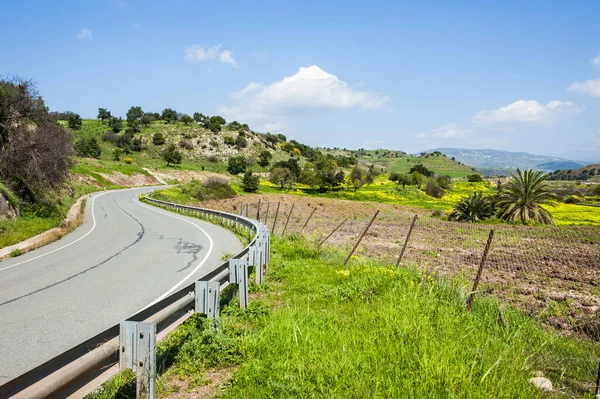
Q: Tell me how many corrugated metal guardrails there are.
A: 1